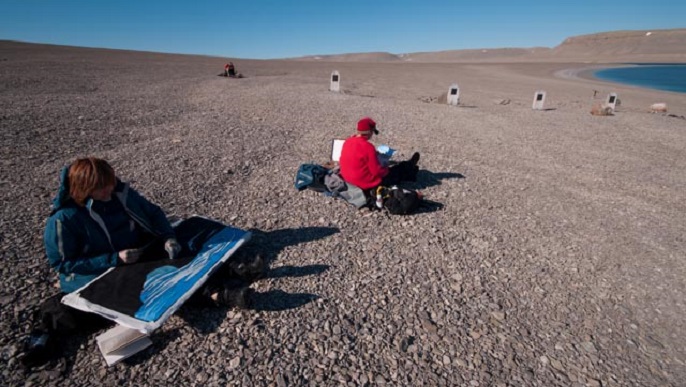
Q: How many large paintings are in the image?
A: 1